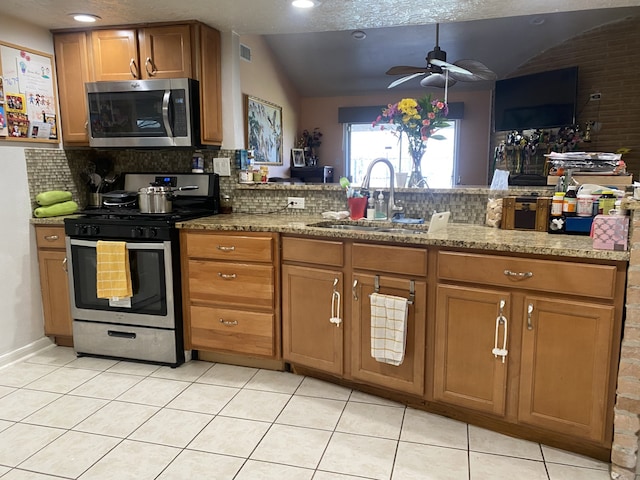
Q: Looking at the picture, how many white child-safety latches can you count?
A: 2